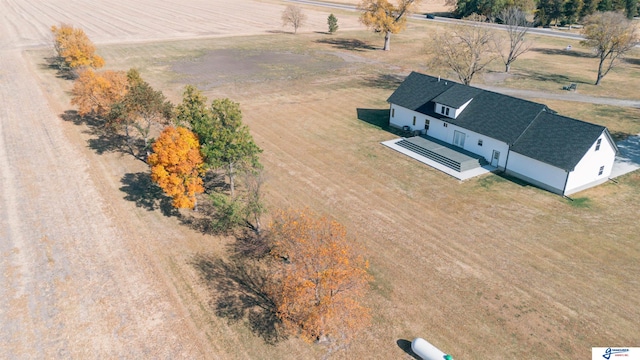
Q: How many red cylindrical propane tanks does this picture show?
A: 0